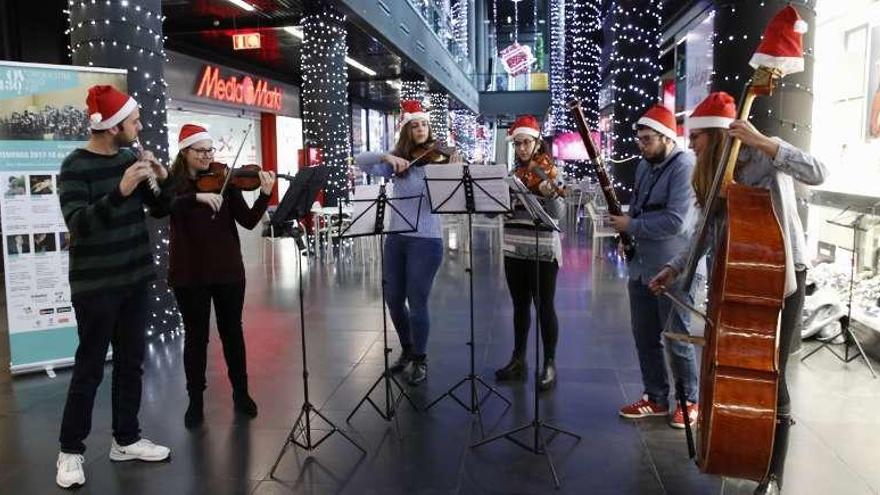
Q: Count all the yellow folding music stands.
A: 0